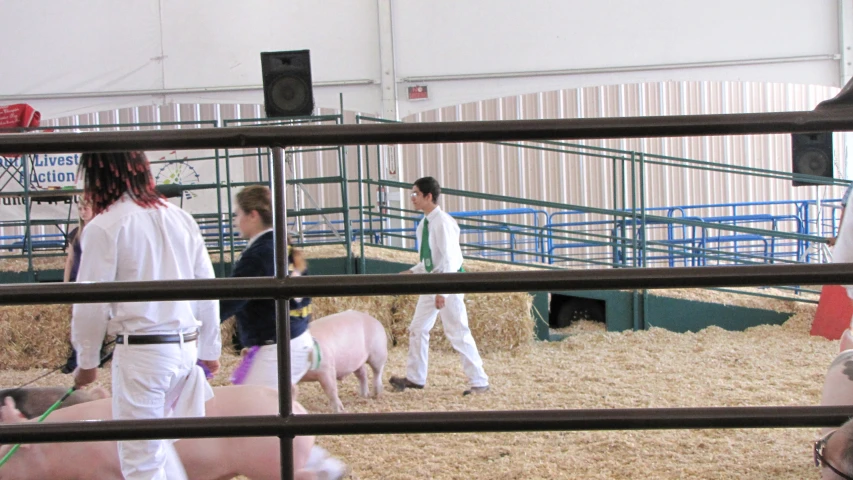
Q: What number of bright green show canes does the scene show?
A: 1